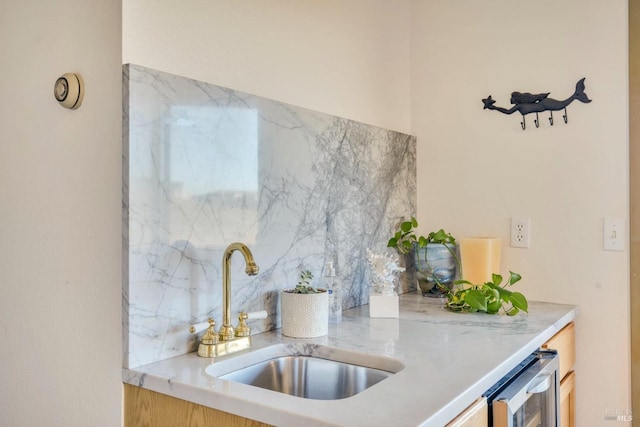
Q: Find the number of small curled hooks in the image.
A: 4